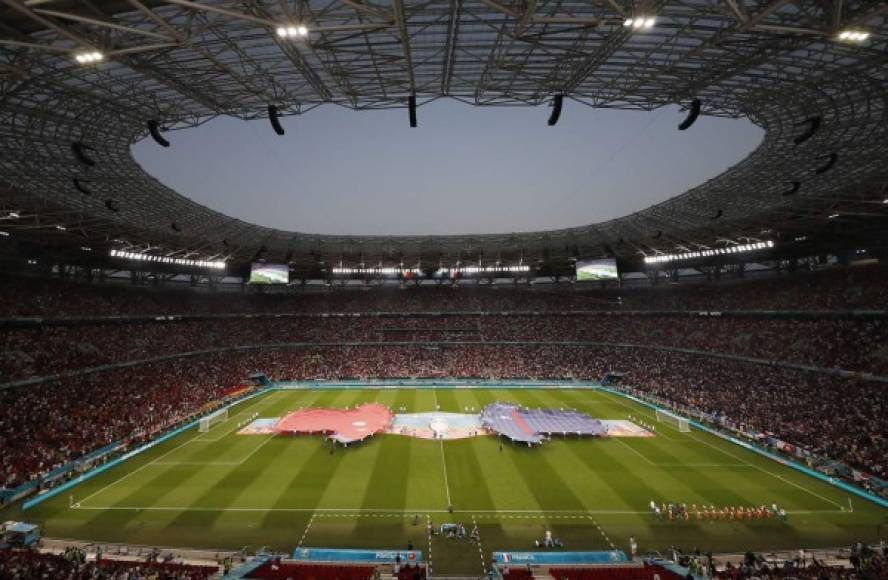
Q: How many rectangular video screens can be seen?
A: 2